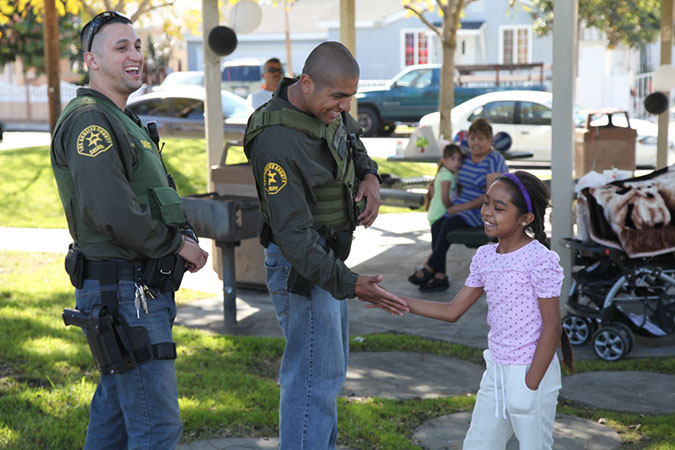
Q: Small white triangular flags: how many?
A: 0